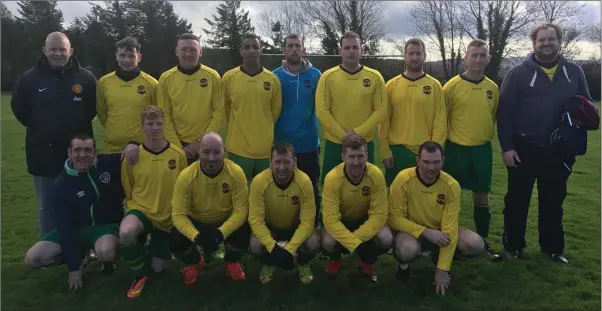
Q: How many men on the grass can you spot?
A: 15